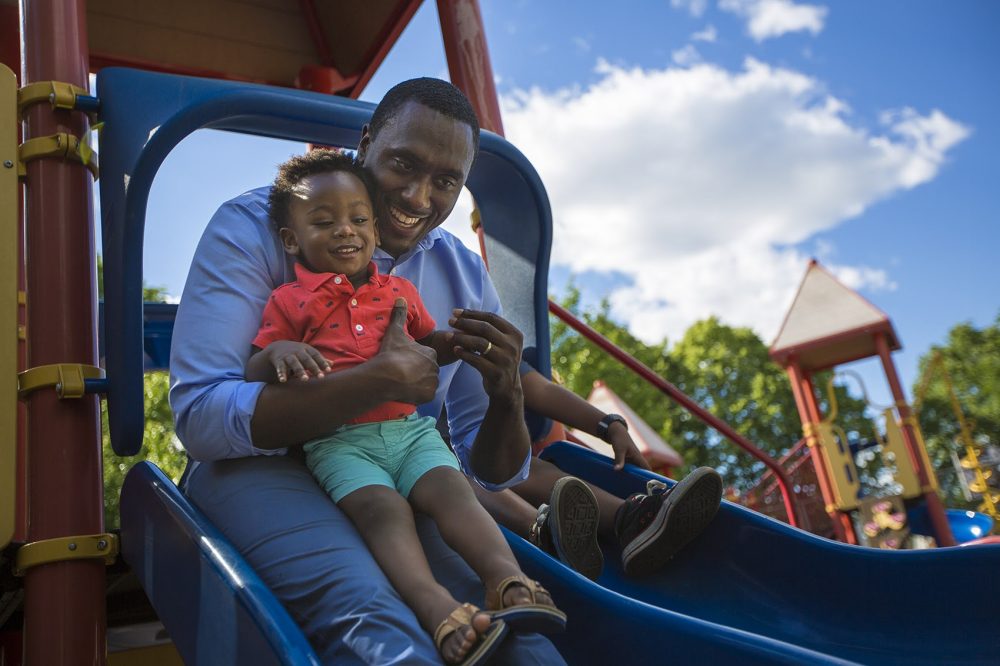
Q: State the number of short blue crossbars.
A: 2